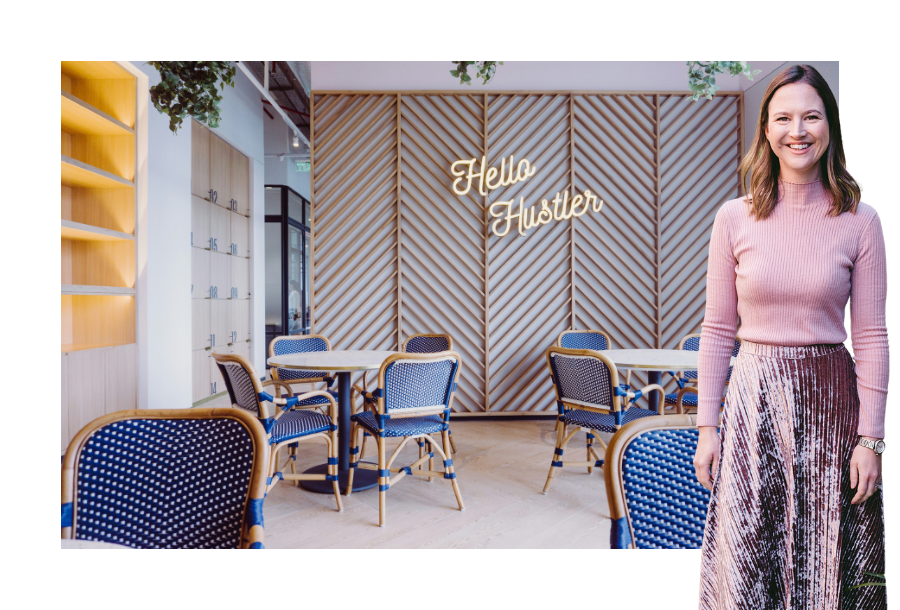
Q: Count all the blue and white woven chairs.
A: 9